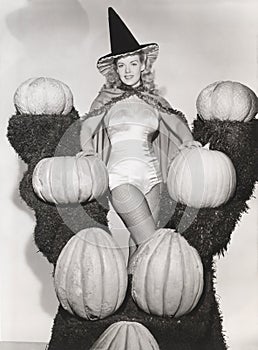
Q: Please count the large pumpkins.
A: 7